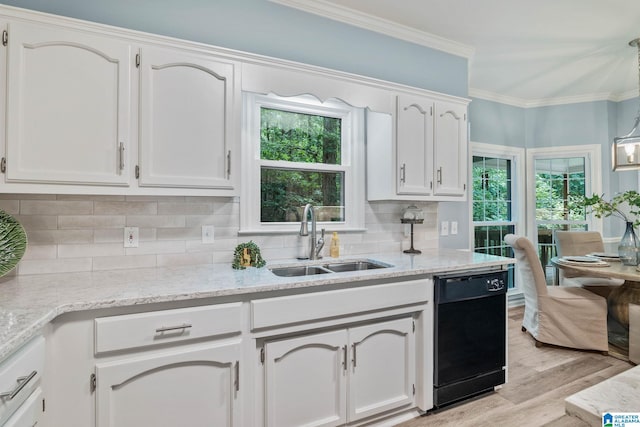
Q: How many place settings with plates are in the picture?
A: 2